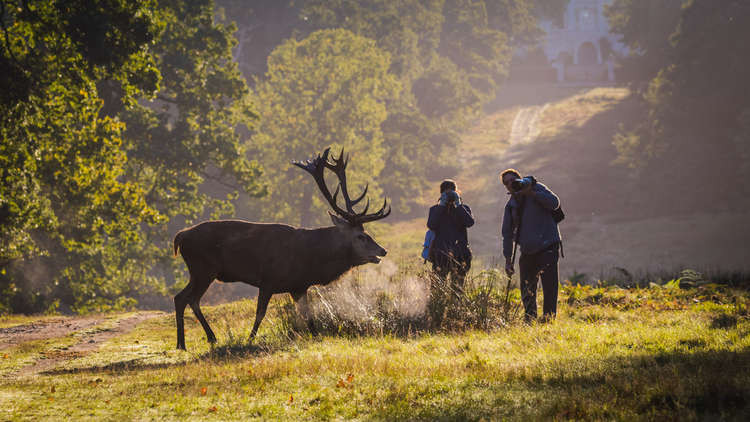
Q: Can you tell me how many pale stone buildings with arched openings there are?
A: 1